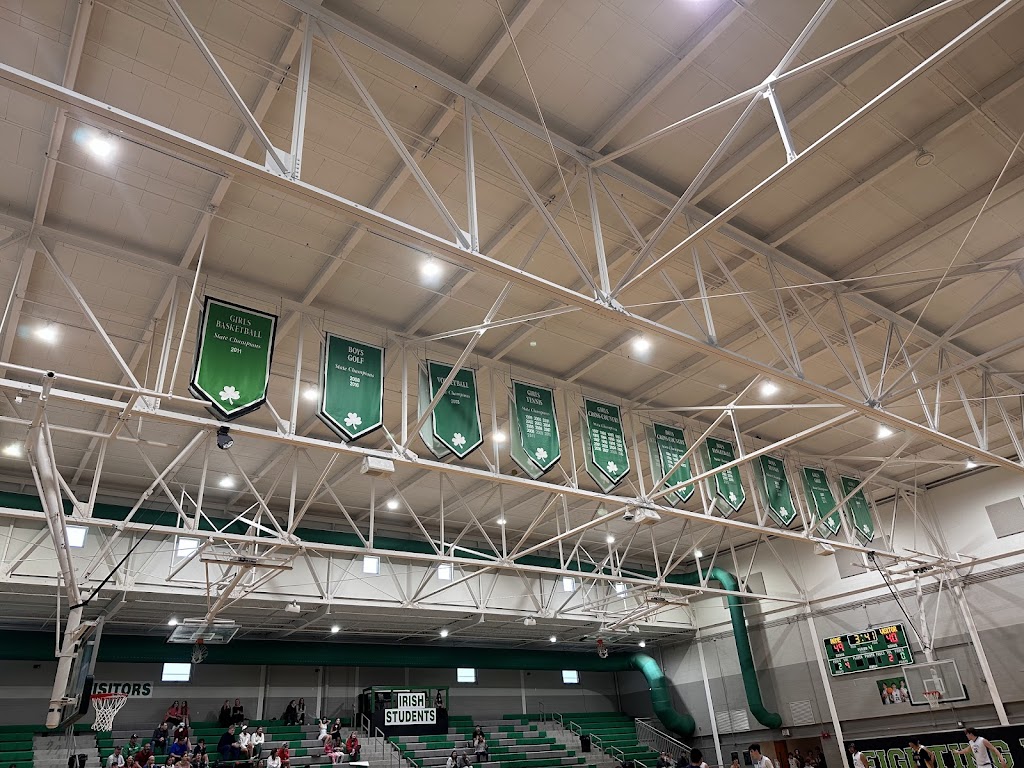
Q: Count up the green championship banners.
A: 10